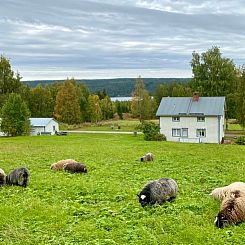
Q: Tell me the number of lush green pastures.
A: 1